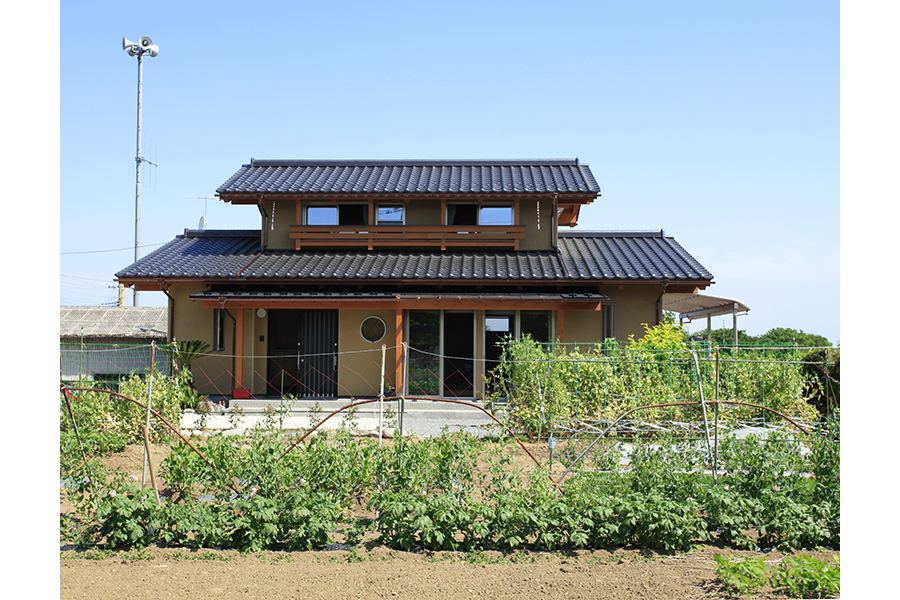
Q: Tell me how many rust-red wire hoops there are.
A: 3